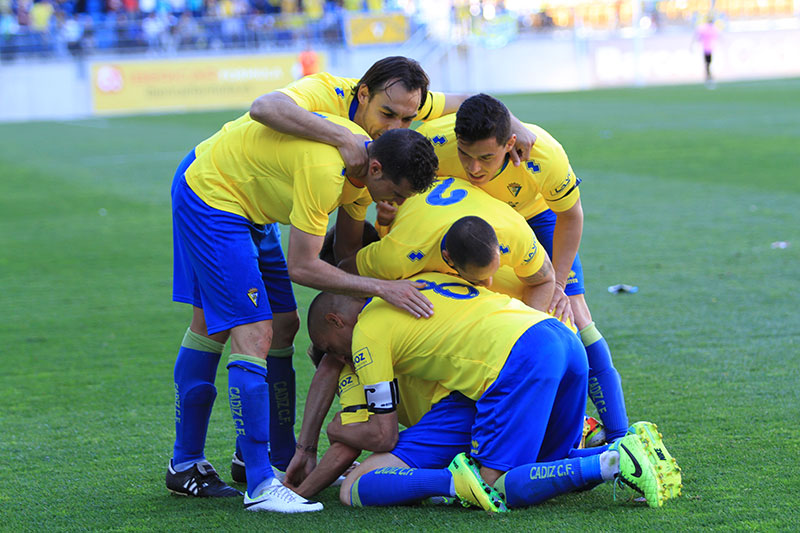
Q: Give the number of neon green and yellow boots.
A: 3